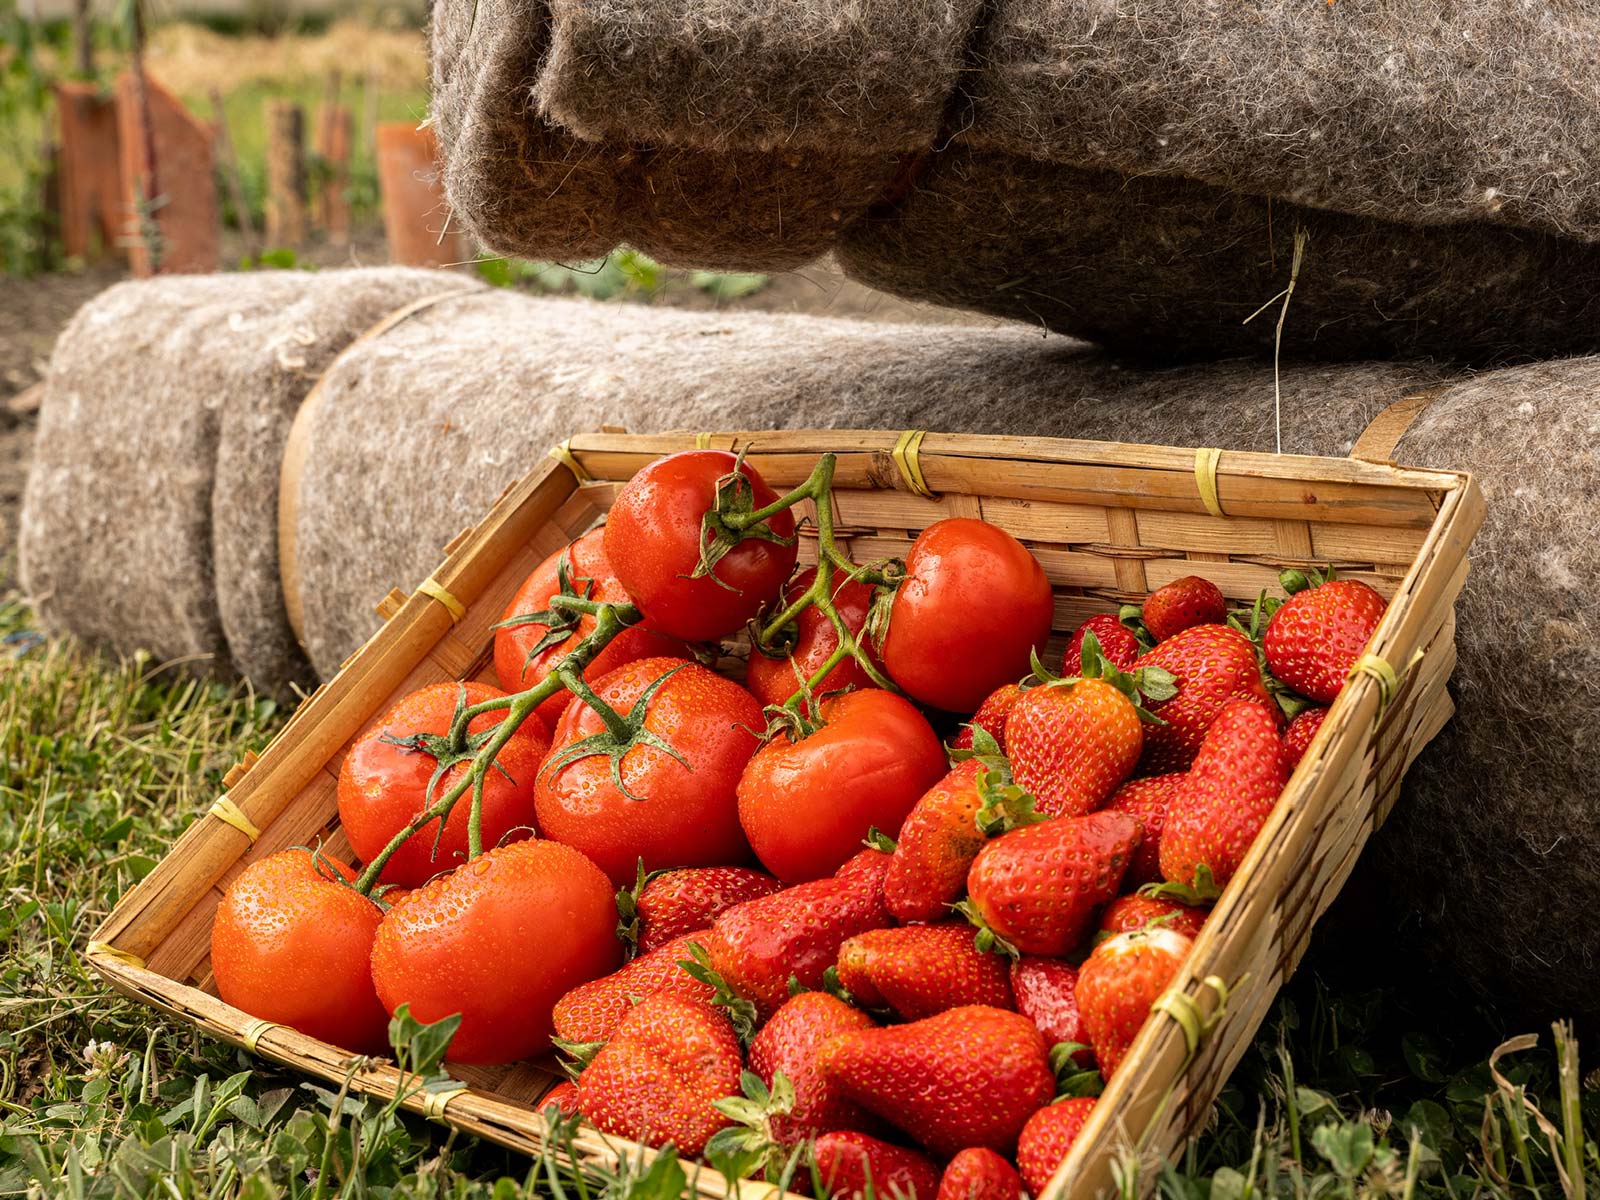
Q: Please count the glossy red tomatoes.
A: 9